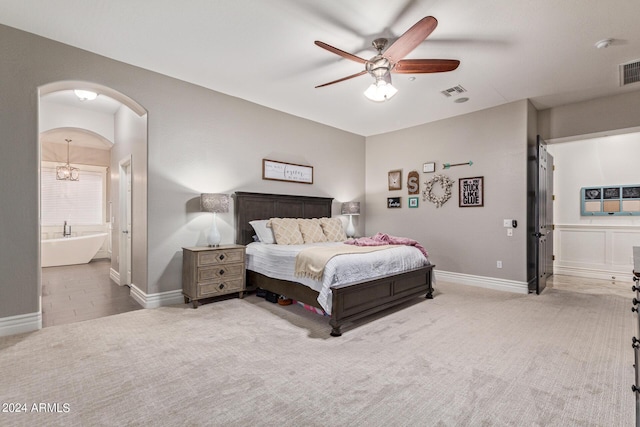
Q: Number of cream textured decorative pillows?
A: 3